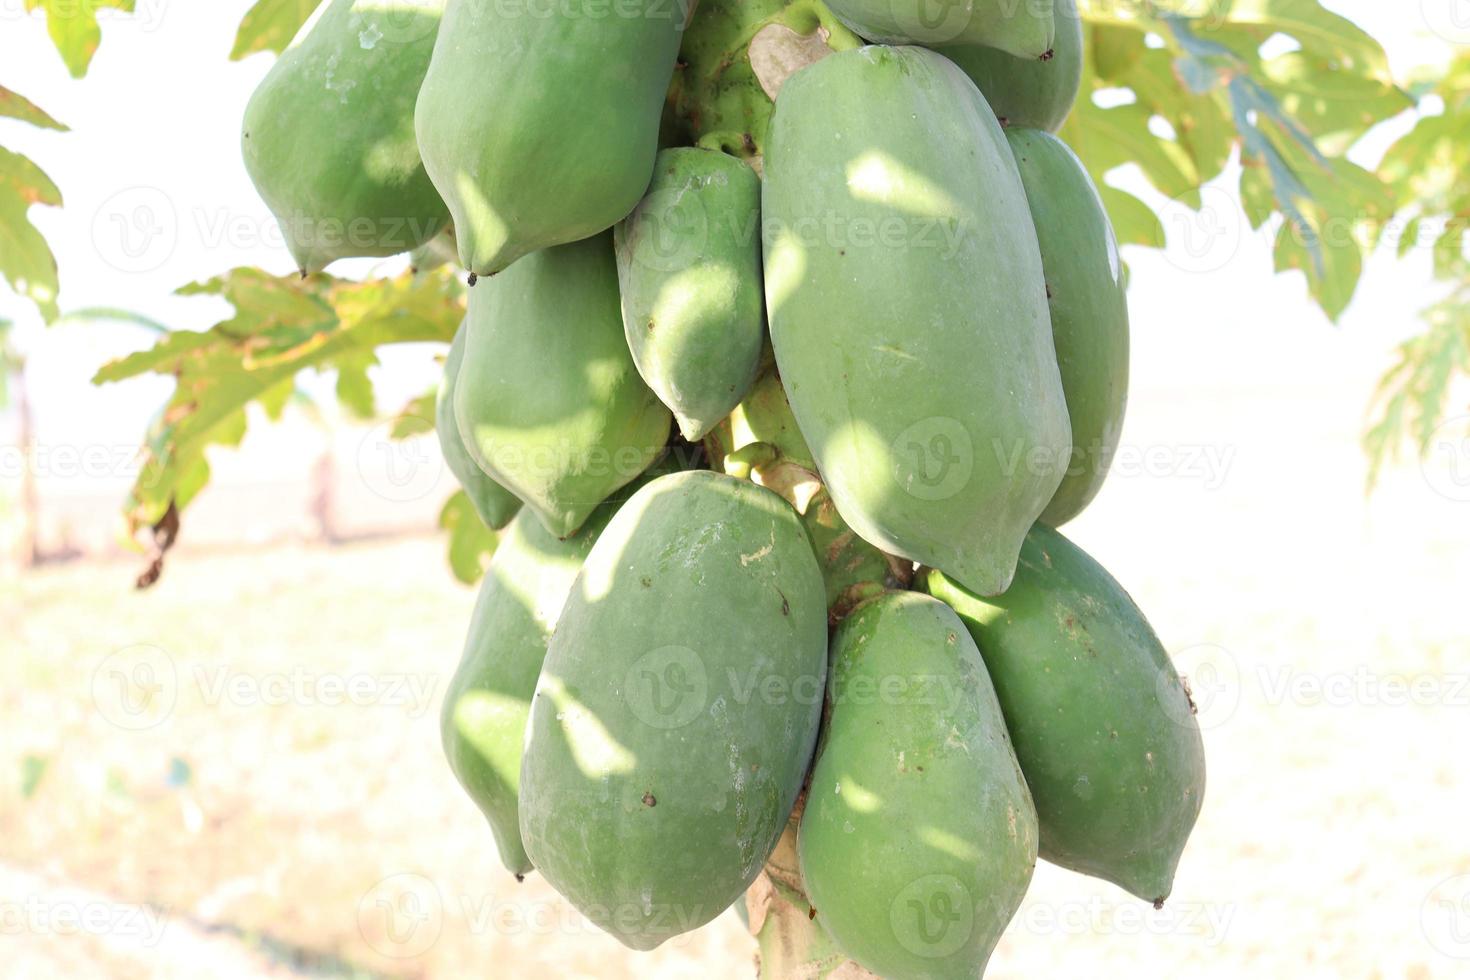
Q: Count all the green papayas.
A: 13